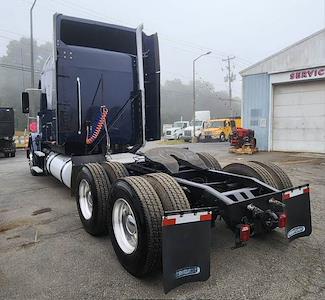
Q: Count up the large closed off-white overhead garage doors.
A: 1